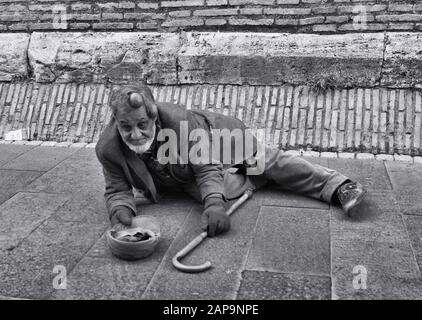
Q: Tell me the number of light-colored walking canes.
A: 1